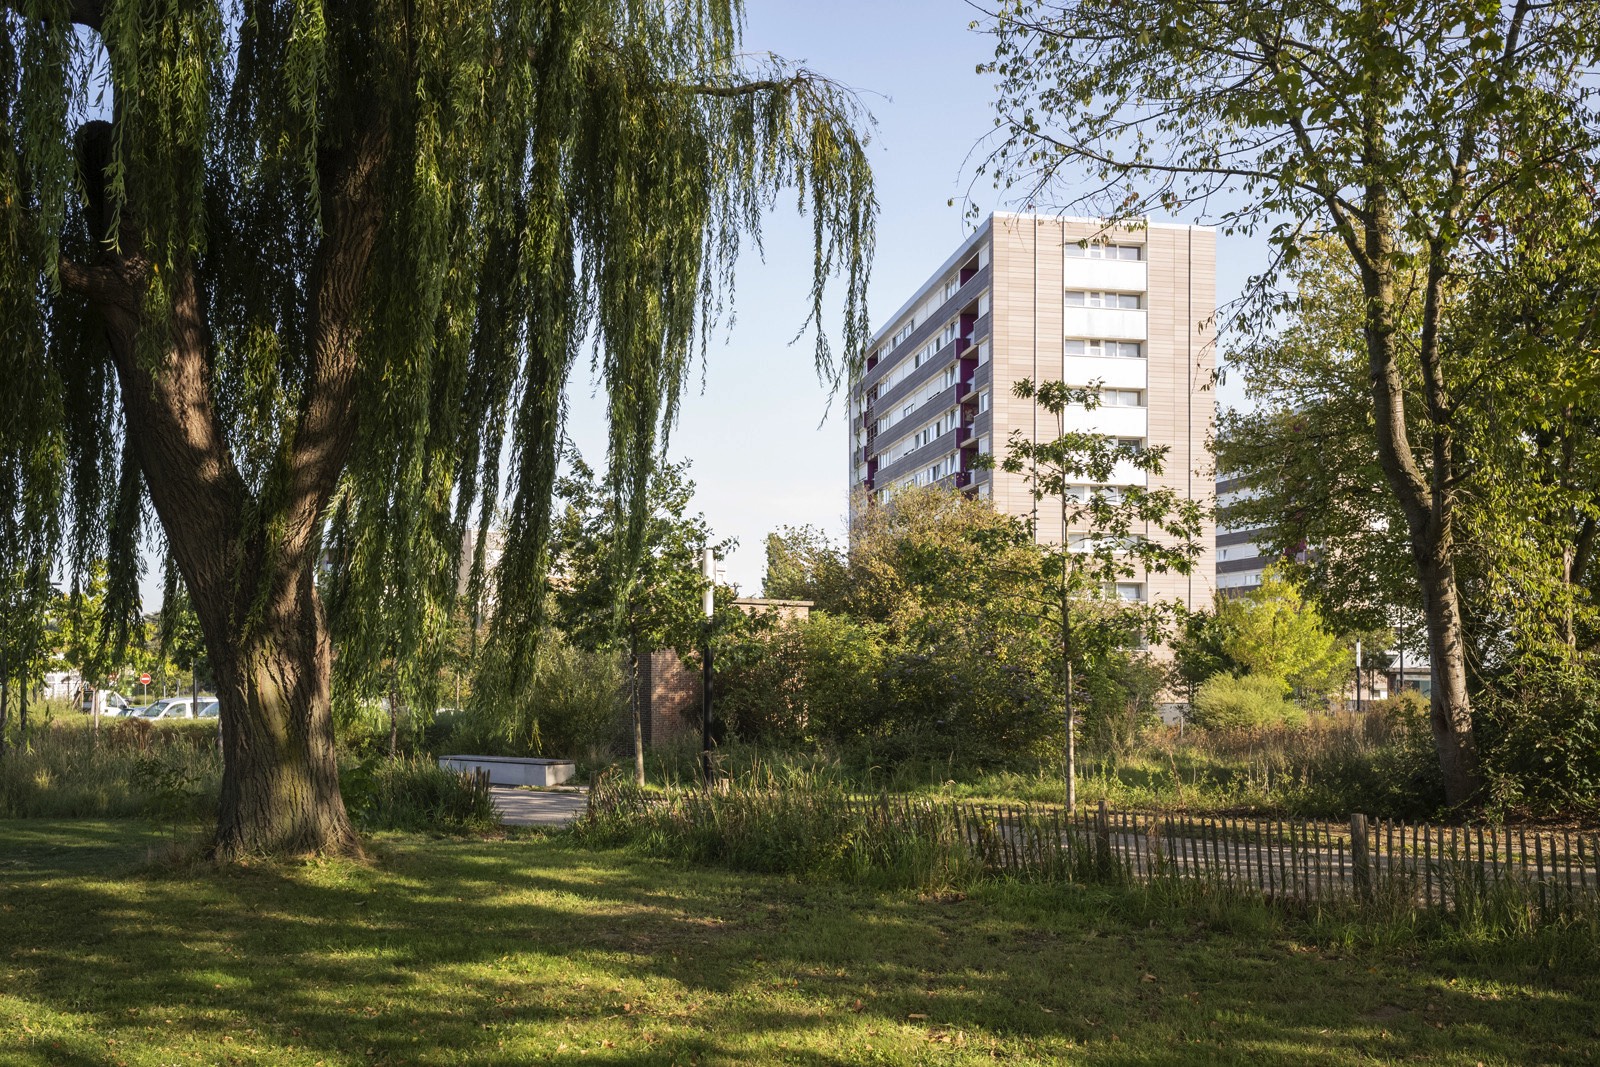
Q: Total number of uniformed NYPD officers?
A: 0